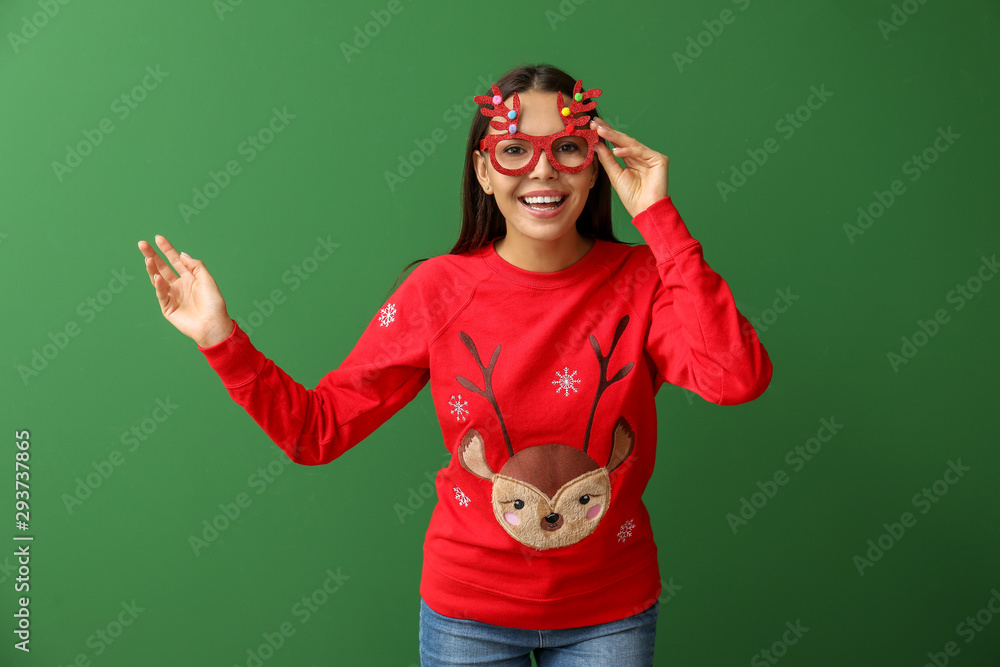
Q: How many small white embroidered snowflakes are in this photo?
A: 5